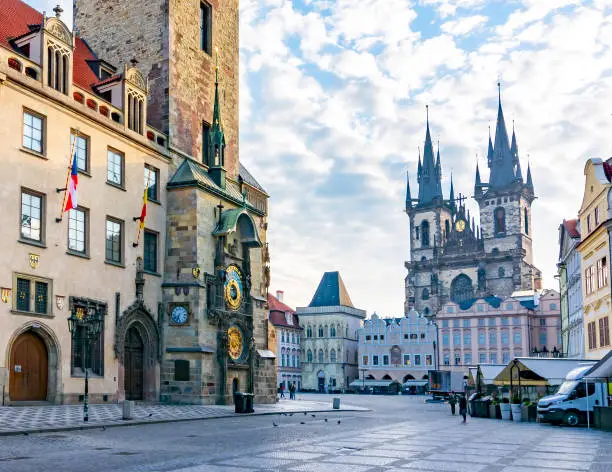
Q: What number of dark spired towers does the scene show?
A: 2